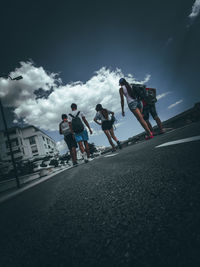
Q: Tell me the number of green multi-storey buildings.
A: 0